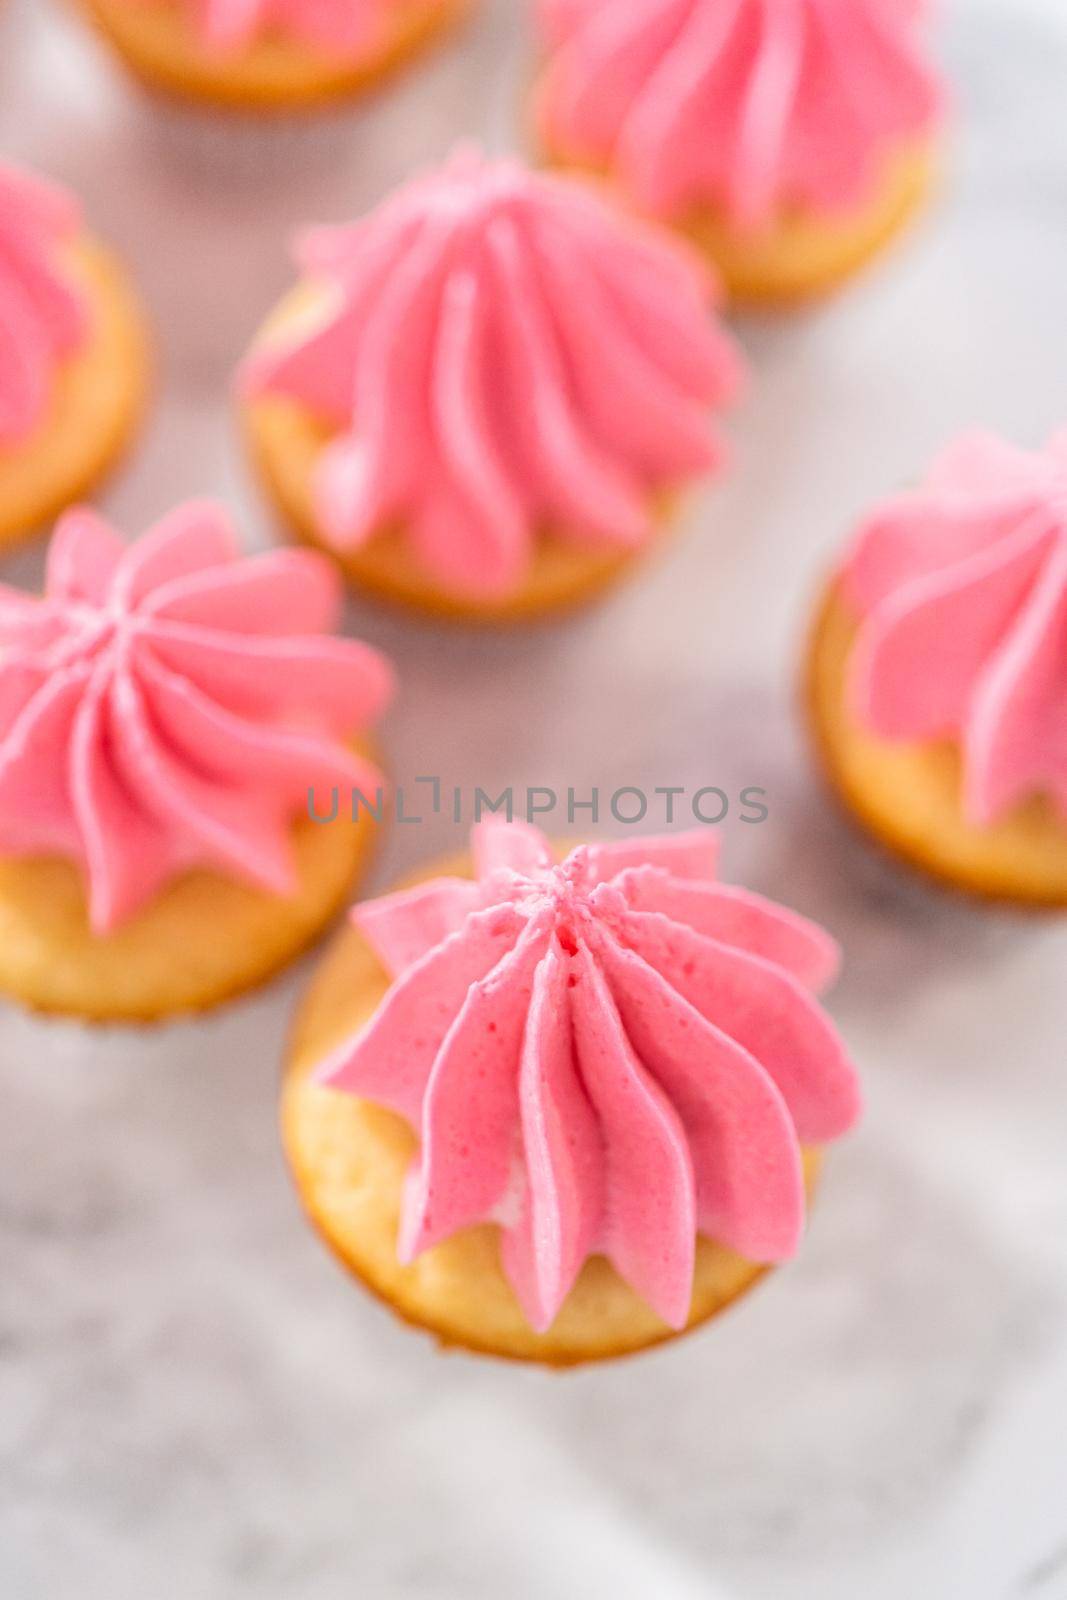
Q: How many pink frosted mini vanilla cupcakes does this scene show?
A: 7